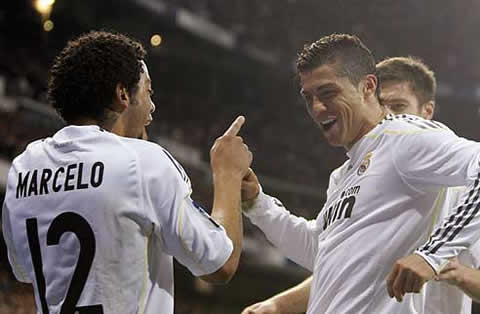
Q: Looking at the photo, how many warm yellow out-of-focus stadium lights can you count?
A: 3